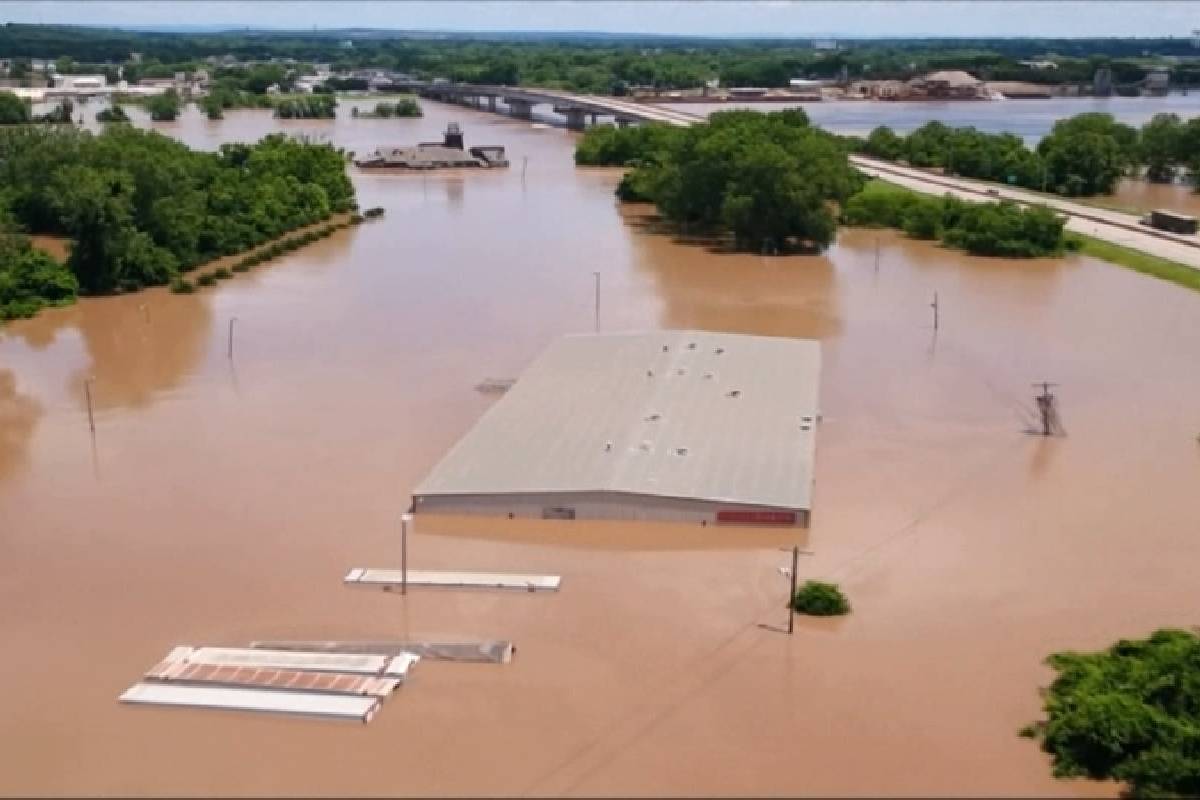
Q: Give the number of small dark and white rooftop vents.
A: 13